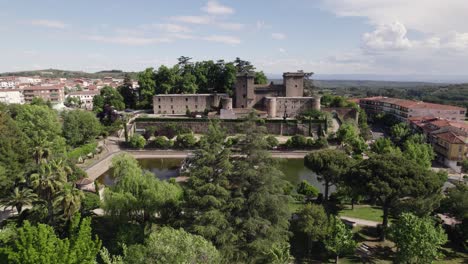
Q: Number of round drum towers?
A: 3